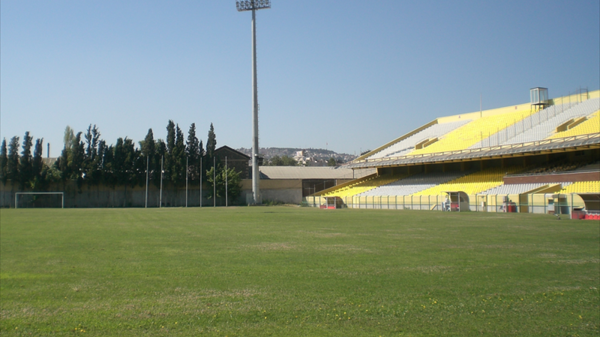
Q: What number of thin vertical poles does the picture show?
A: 6